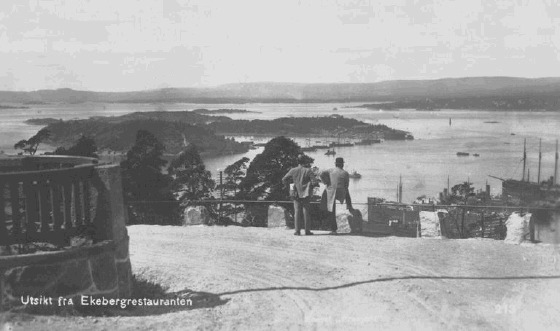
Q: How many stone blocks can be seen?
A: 5